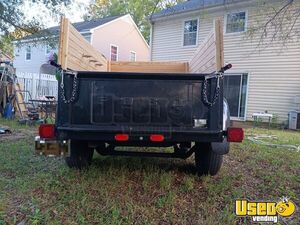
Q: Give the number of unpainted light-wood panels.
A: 3